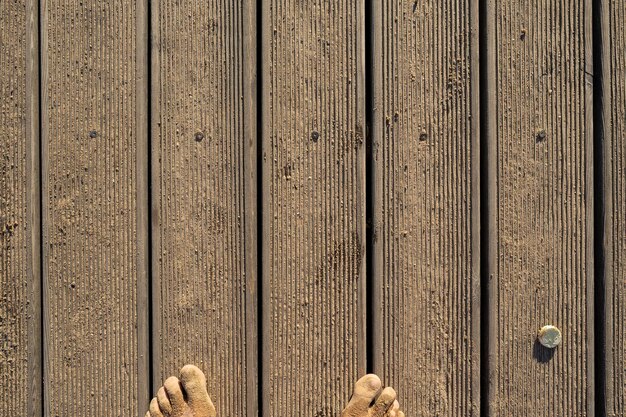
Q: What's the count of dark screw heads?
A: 5